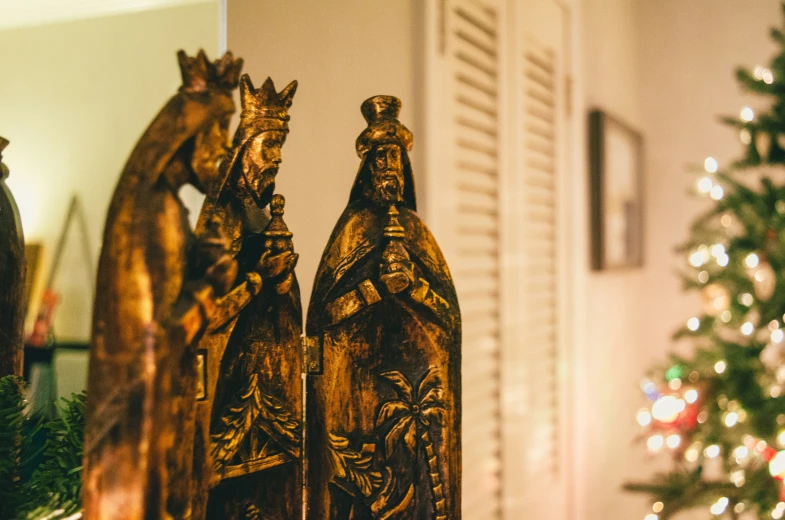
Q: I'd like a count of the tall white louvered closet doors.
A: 2